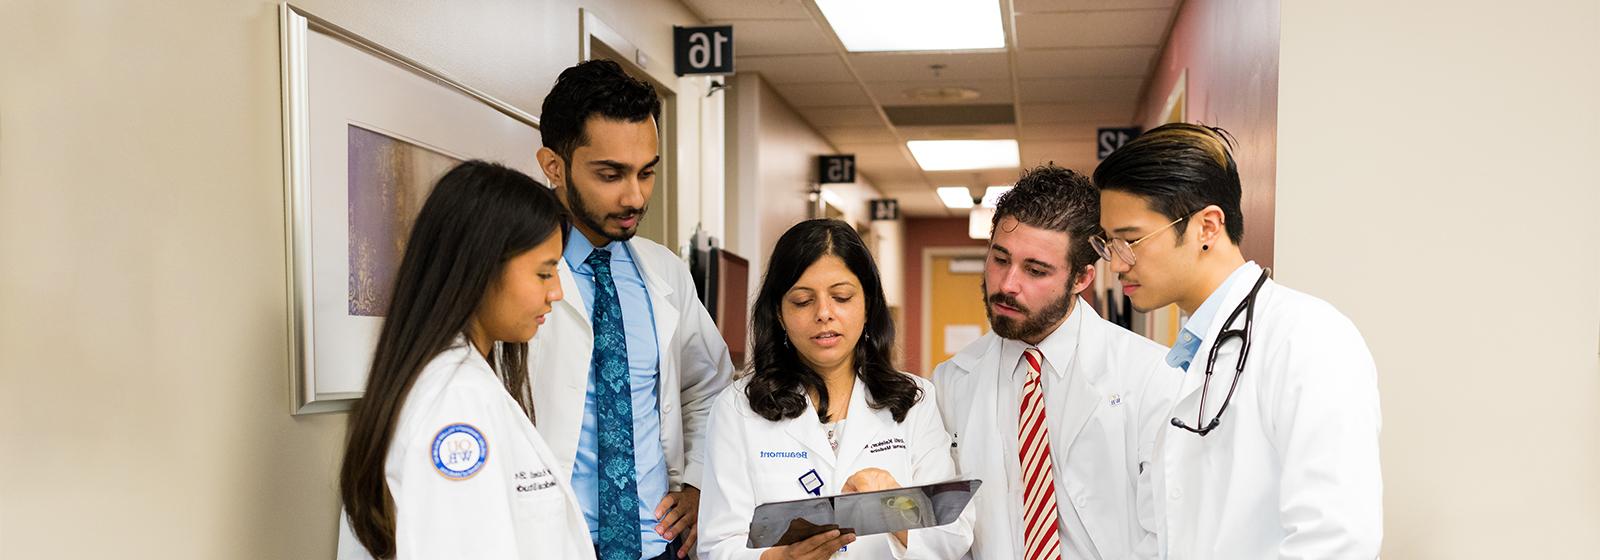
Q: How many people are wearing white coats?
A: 5